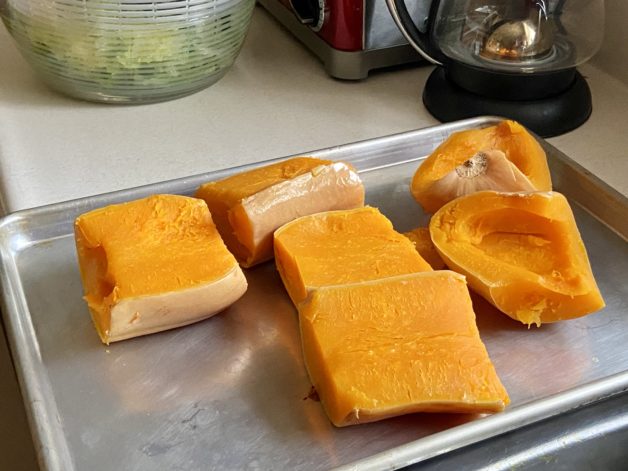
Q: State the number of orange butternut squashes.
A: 6